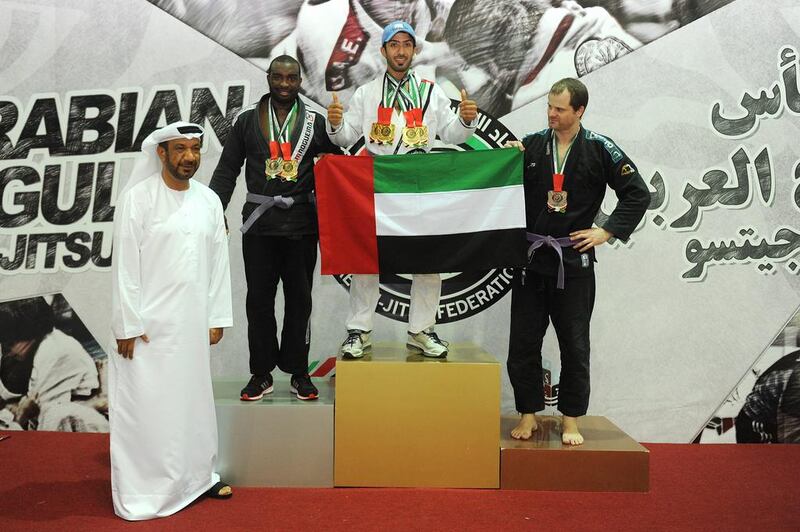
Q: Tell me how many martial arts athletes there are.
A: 3